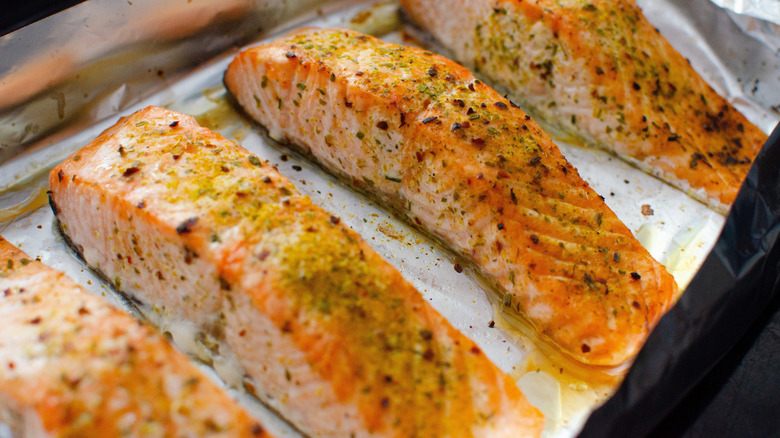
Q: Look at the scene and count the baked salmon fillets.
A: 4